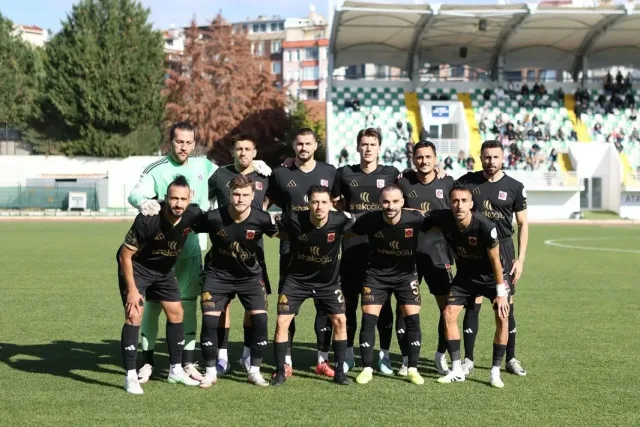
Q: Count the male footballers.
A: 11